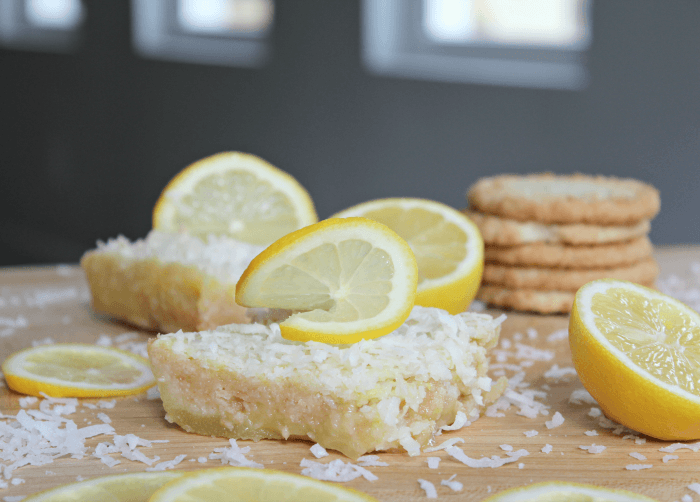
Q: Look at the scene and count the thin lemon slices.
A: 6